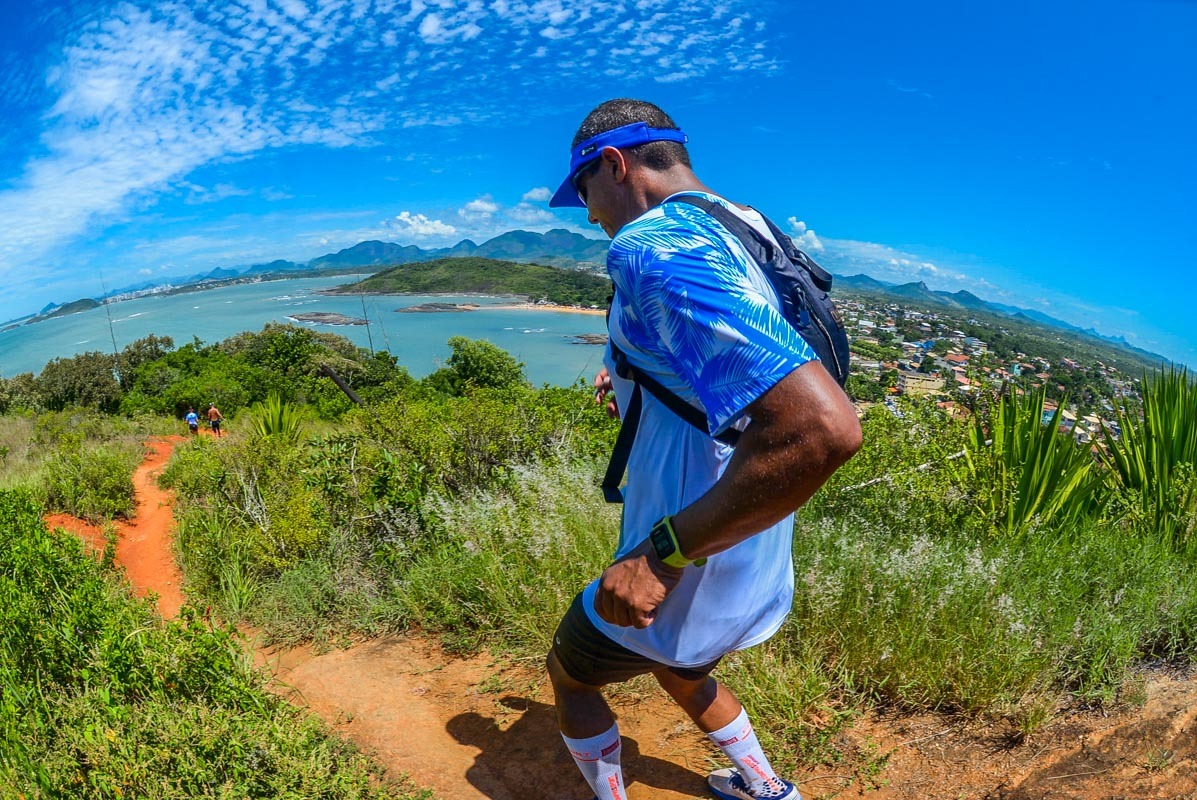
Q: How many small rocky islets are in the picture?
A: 3